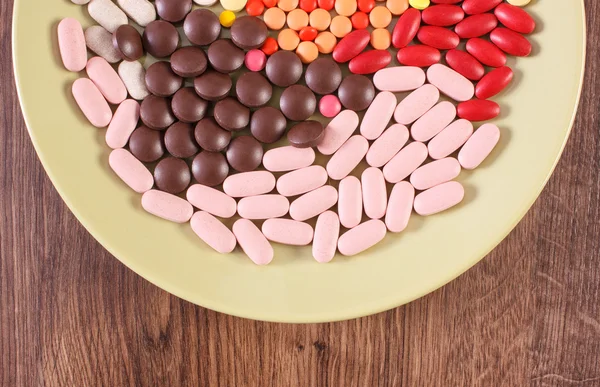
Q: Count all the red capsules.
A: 15